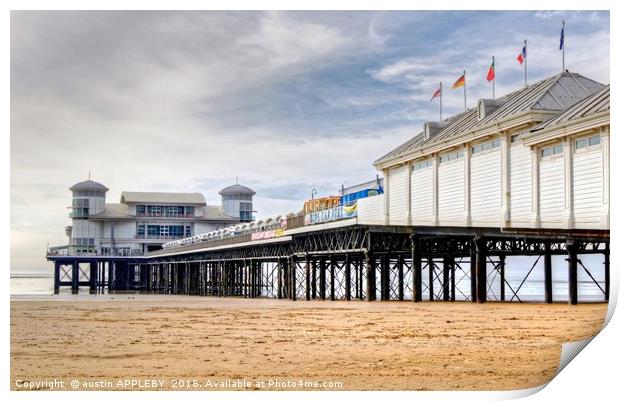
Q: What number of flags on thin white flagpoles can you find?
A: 5